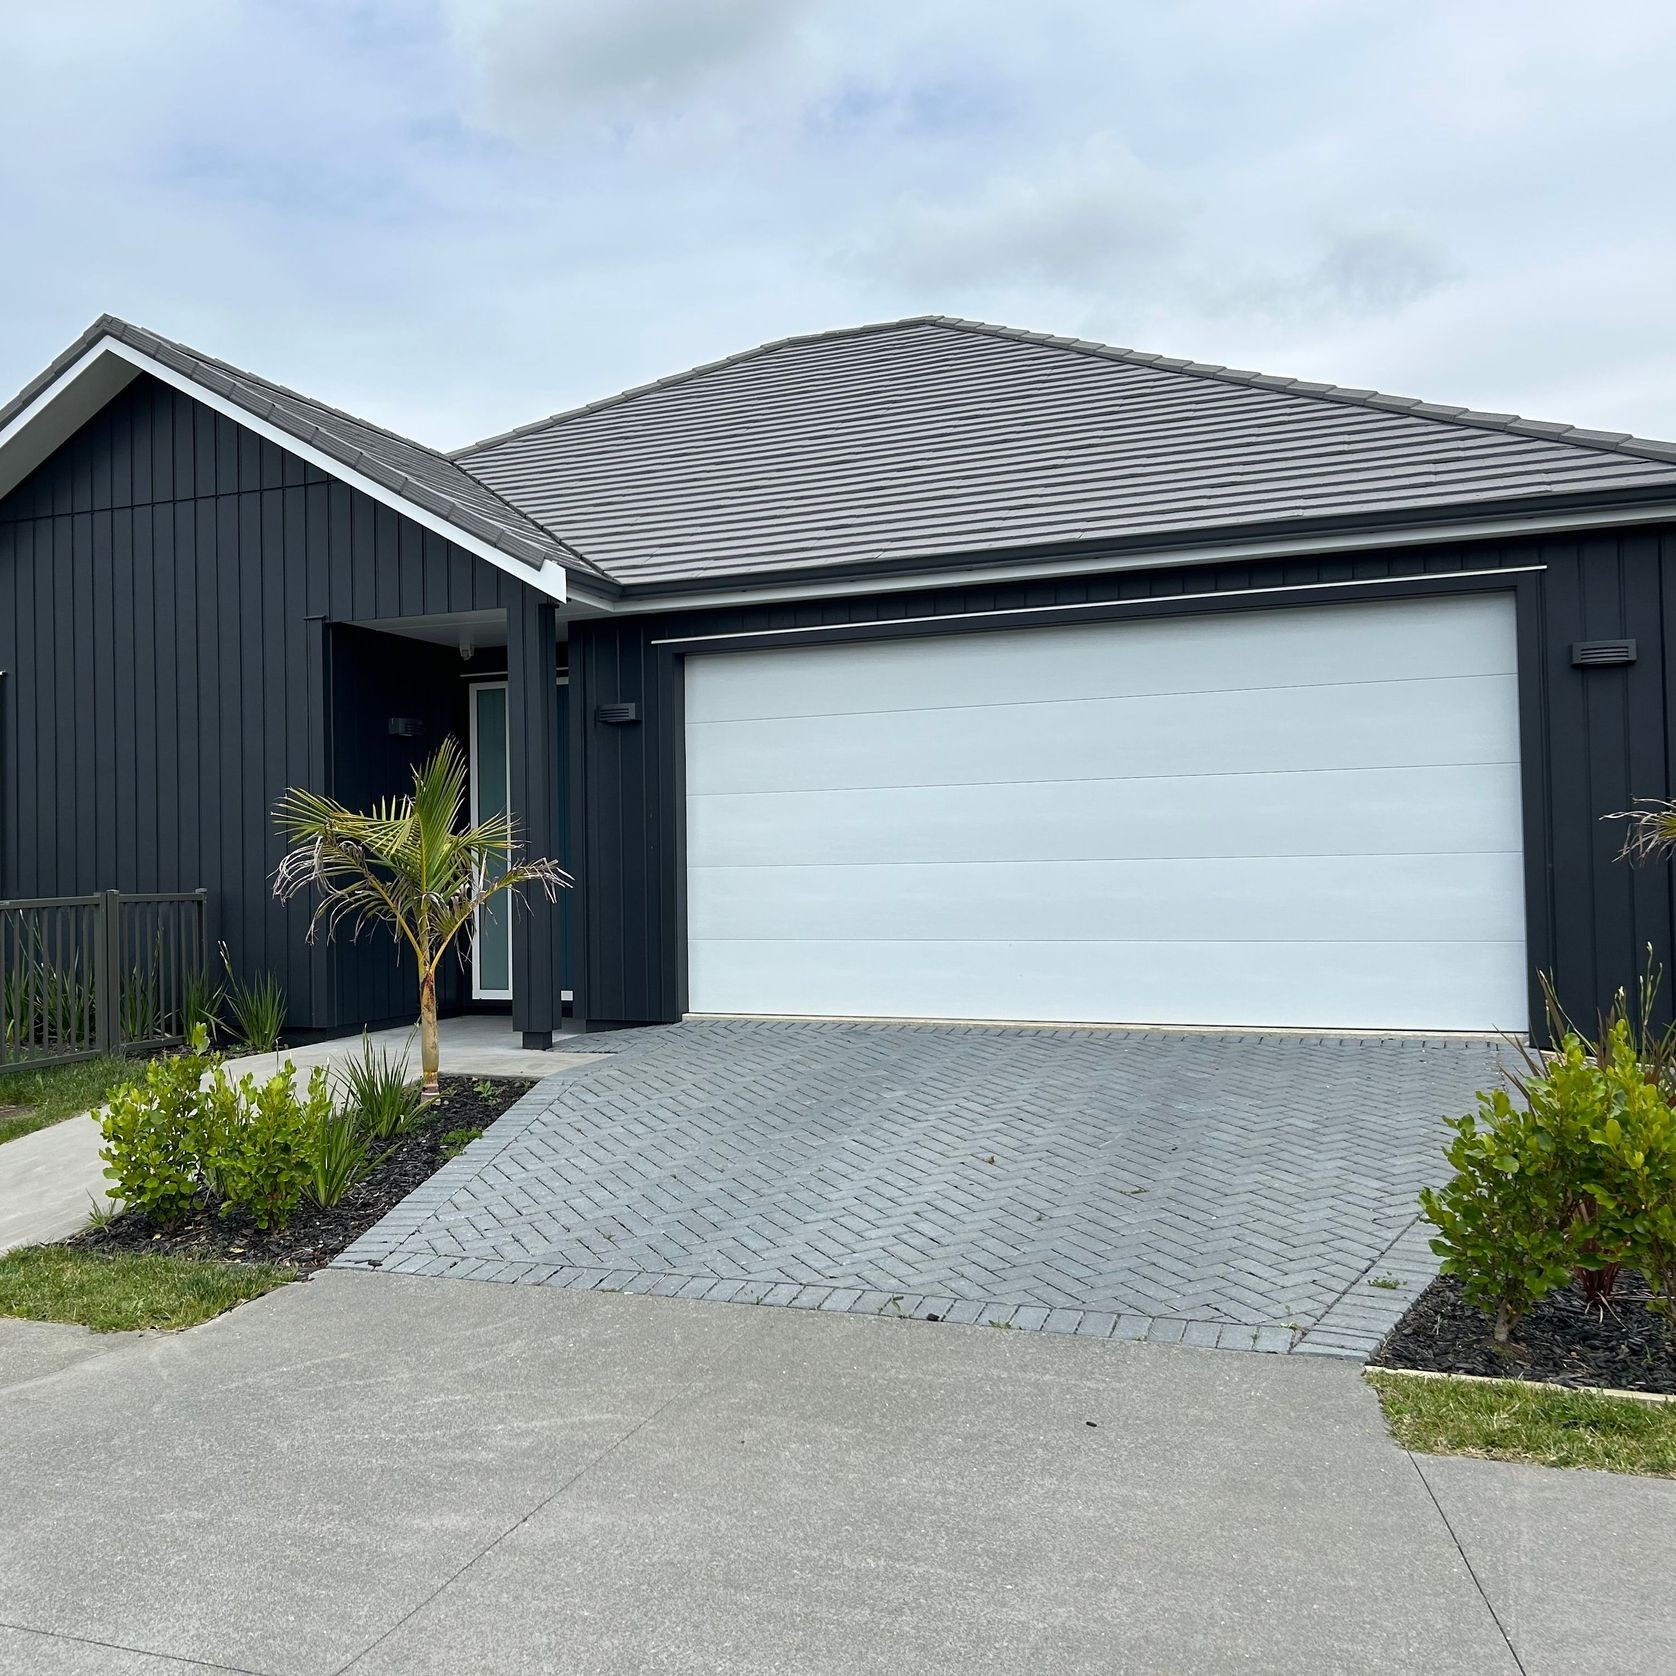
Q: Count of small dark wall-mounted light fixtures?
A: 3